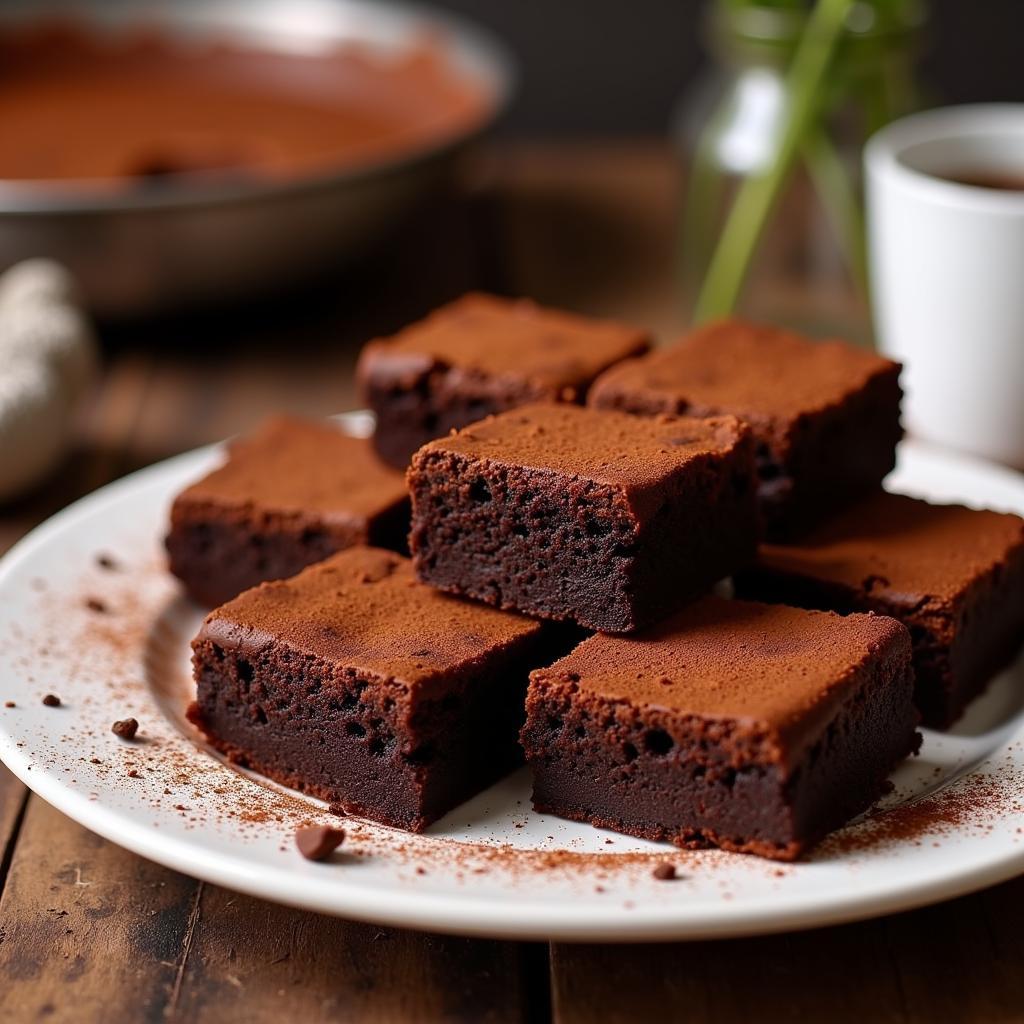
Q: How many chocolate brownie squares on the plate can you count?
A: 7